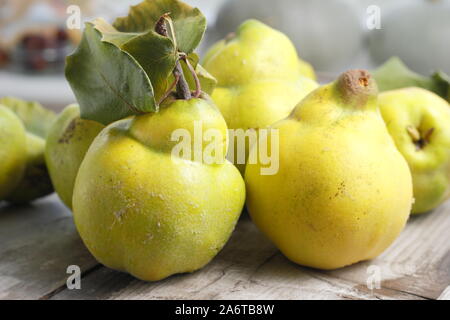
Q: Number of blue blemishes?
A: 0